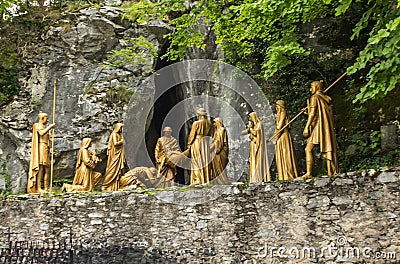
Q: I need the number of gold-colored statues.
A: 10